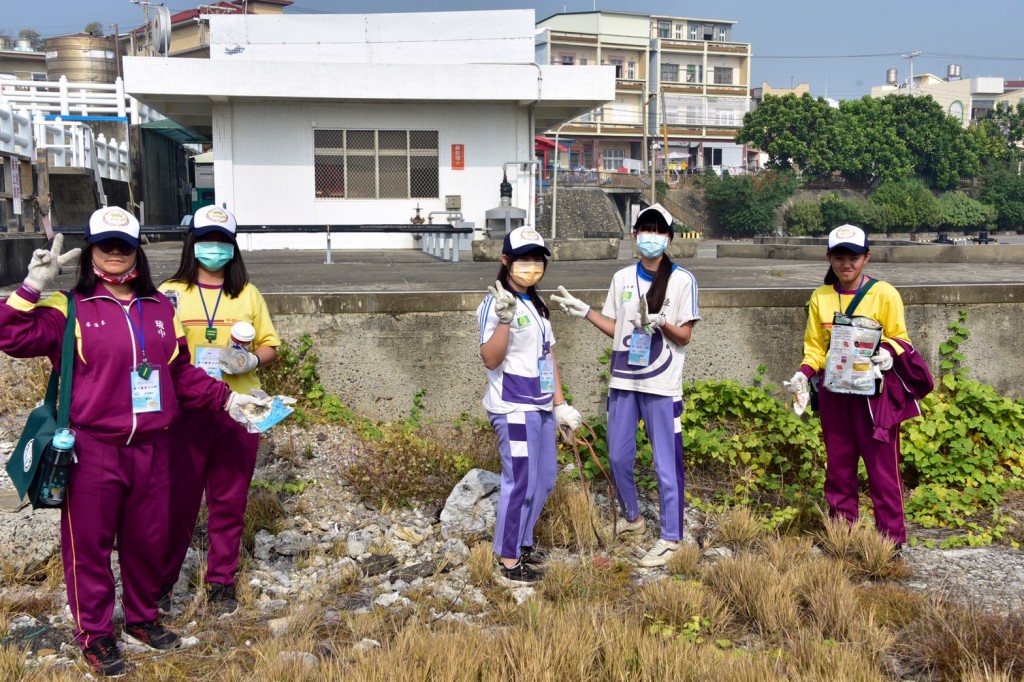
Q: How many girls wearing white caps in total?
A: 5